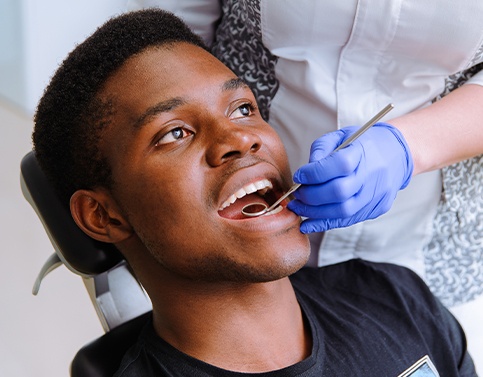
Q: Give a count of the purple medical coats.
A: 0